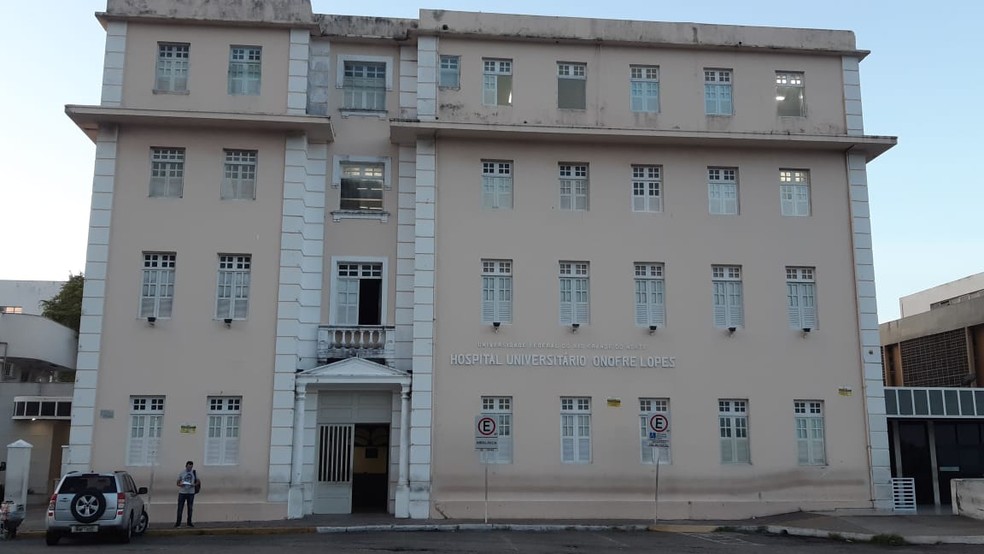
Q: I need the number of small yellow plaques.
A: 3